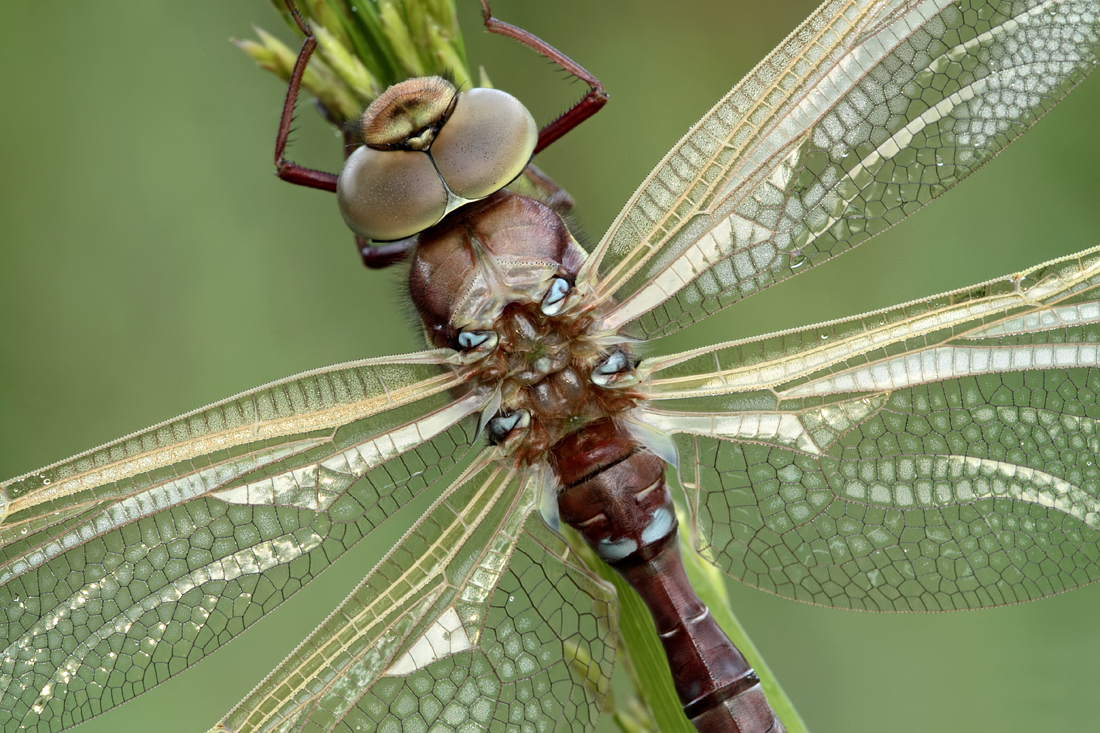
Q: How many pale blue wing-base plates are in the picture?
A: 4